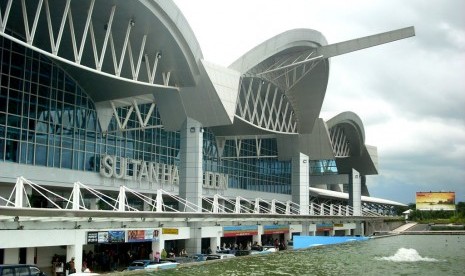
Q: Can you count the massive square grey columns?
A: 3